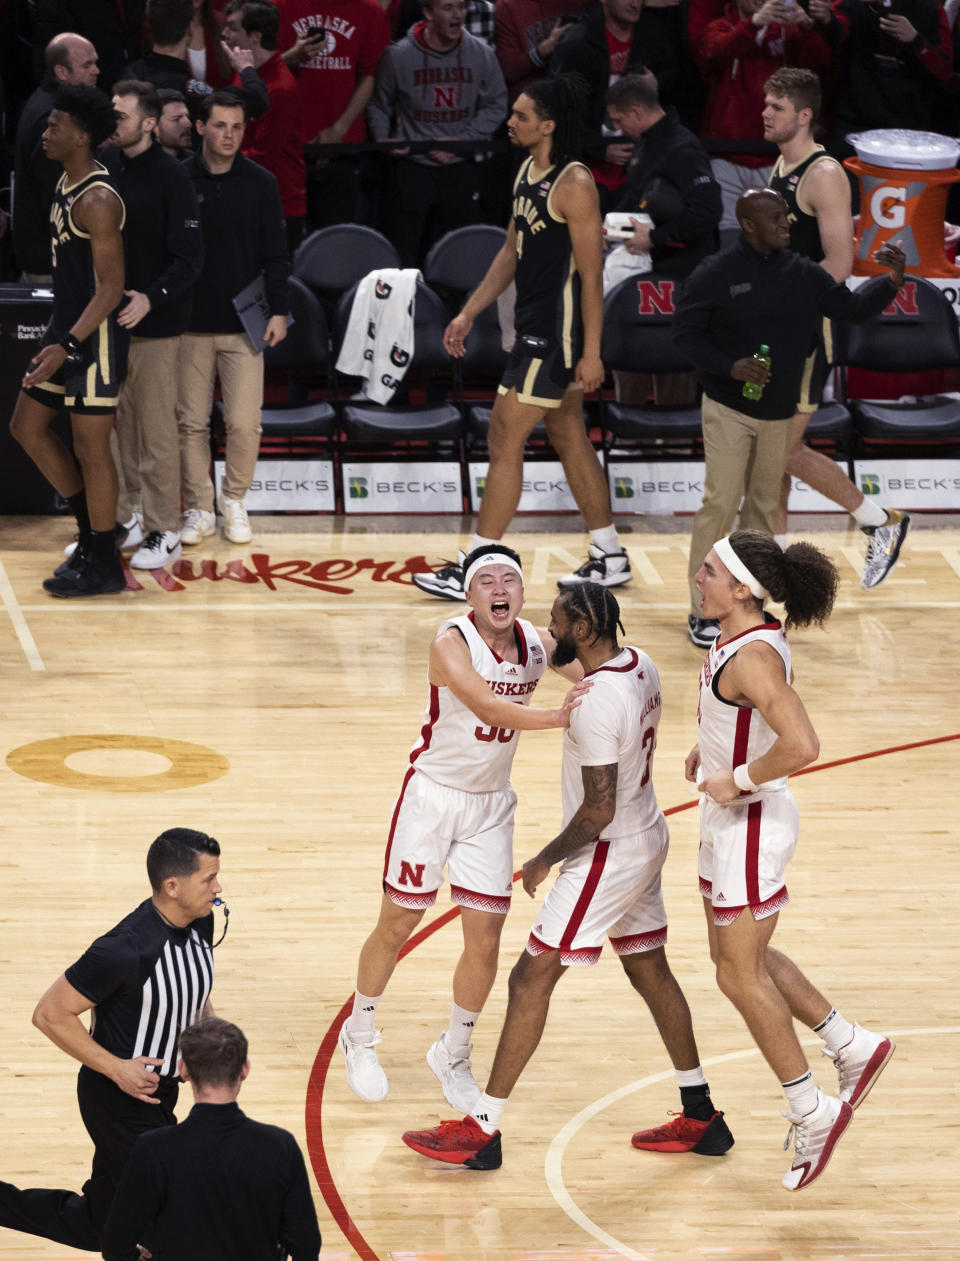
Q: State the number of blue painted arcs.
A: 0